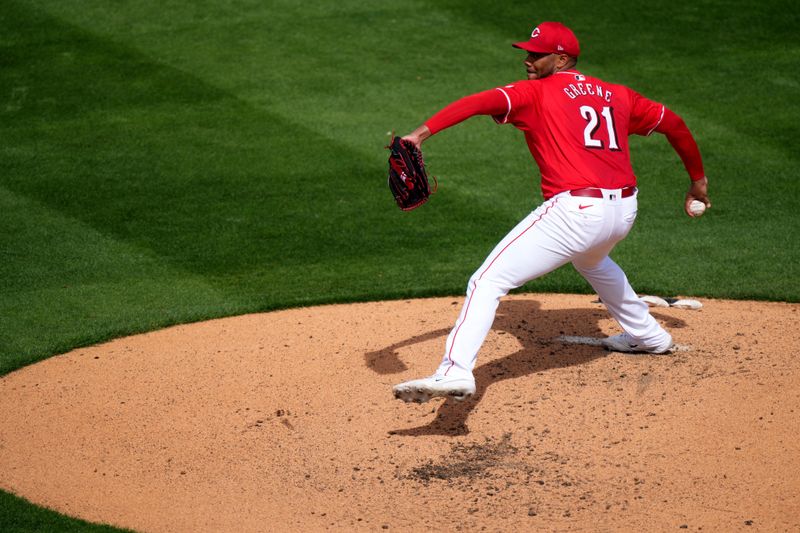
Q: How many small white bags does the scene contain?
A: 2